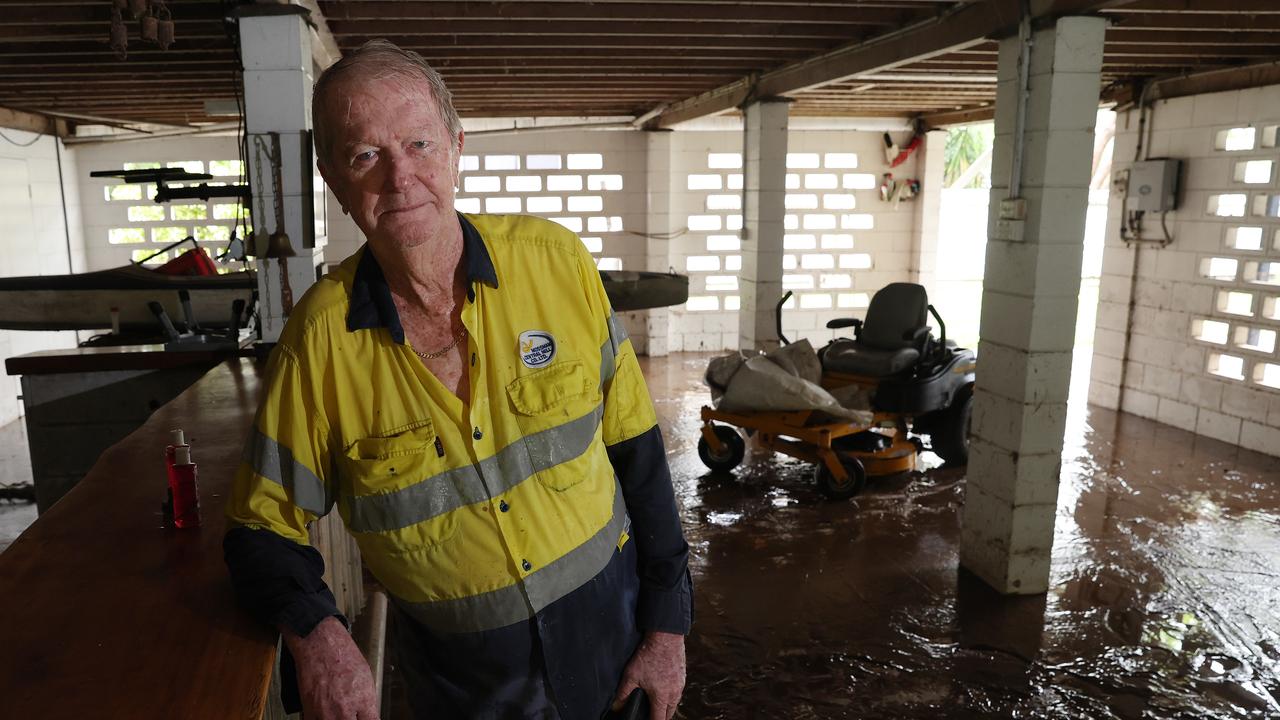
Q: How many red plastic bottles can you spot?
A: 2